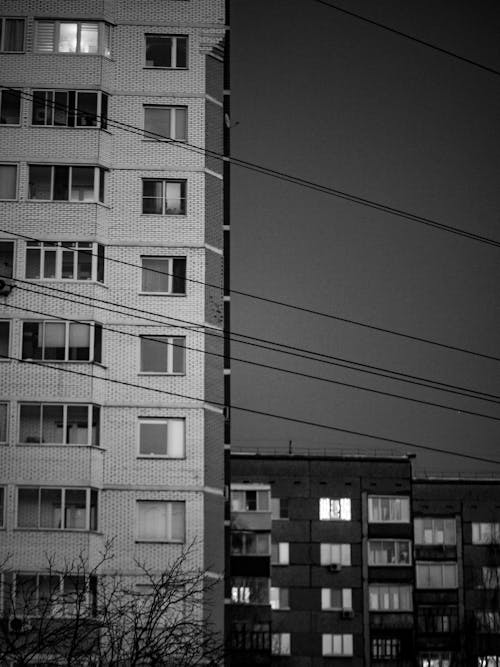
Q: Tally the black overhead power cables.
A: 8